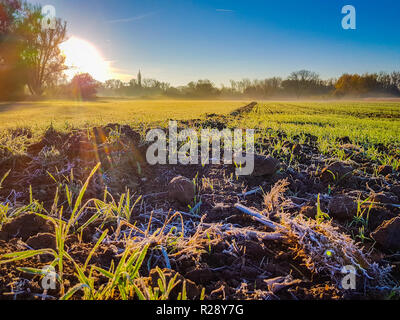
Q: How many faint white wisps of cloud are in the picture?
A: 2